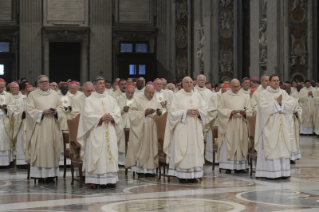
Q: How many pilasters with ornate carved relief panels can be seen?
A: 3